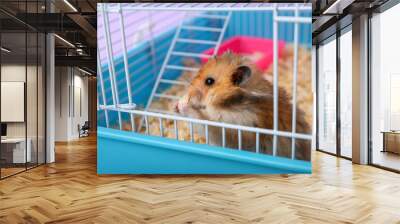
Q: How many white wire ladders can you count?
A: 1